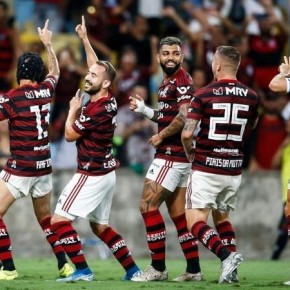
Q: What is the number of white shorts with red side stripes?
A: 4